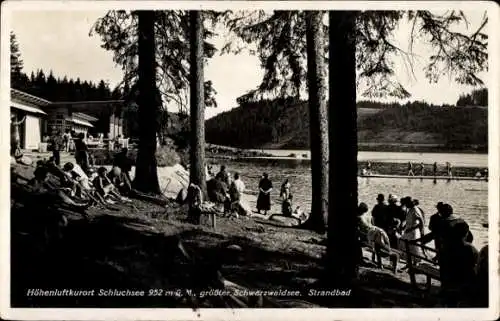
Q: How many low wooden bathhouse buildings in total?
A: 1